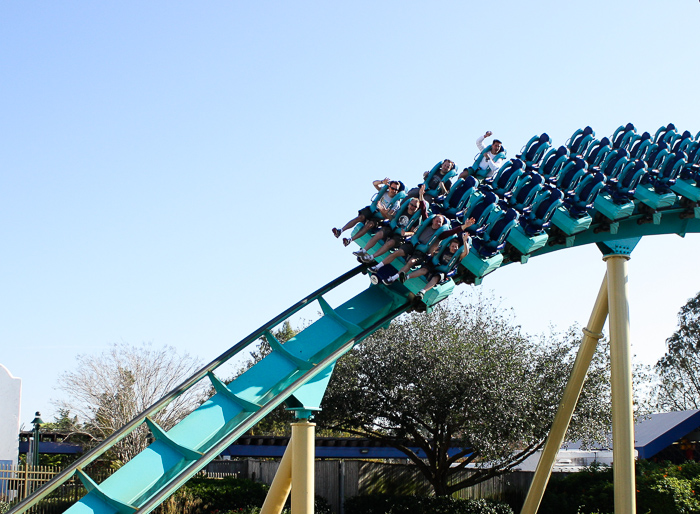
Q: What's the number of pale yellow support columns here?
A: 4